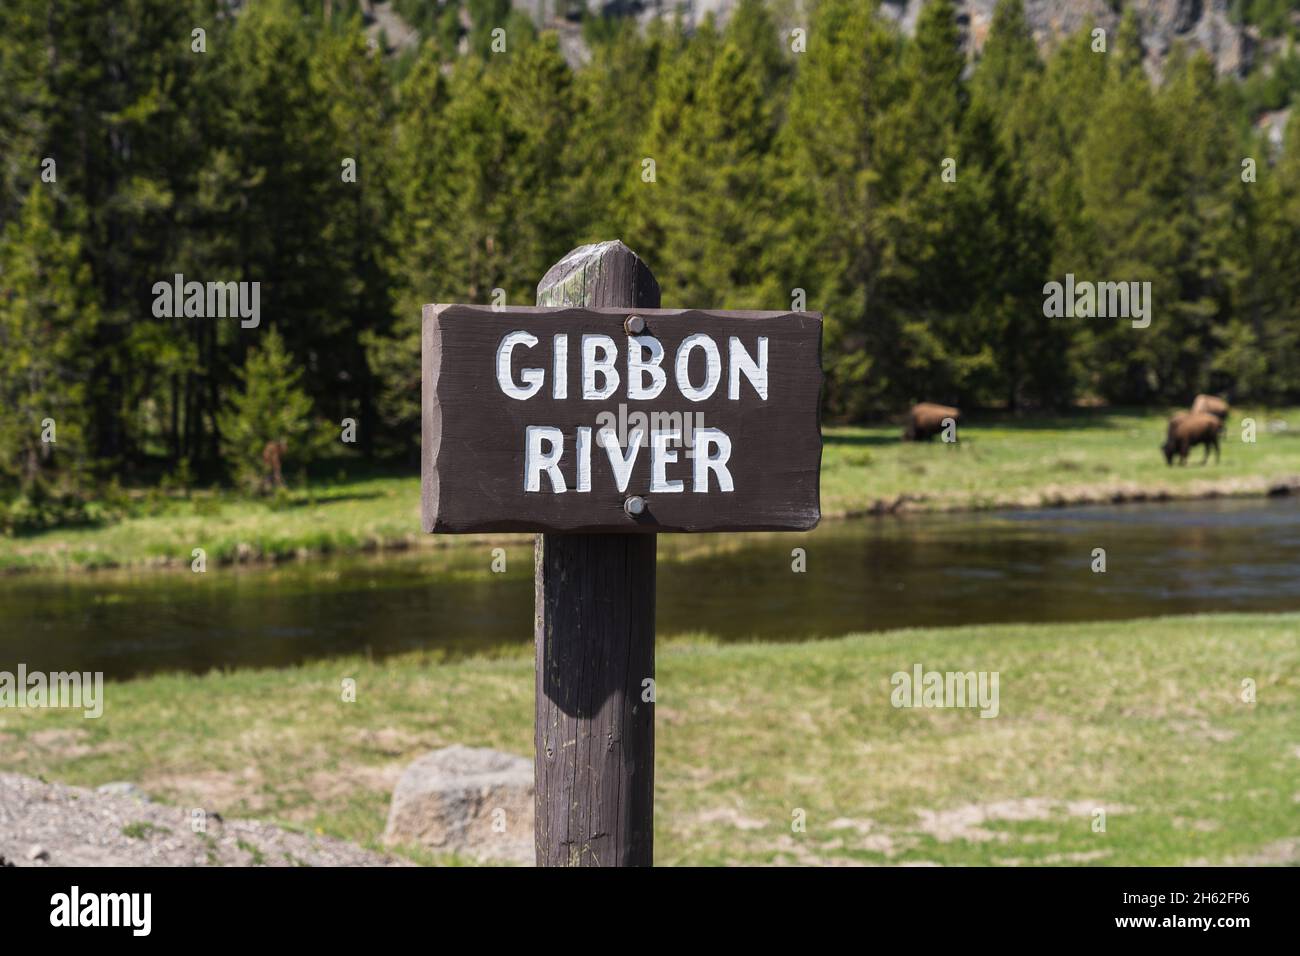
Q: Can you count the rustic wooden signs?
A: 1